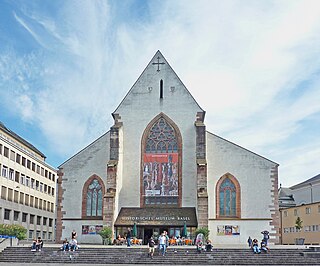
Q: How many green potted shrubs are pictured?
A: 2